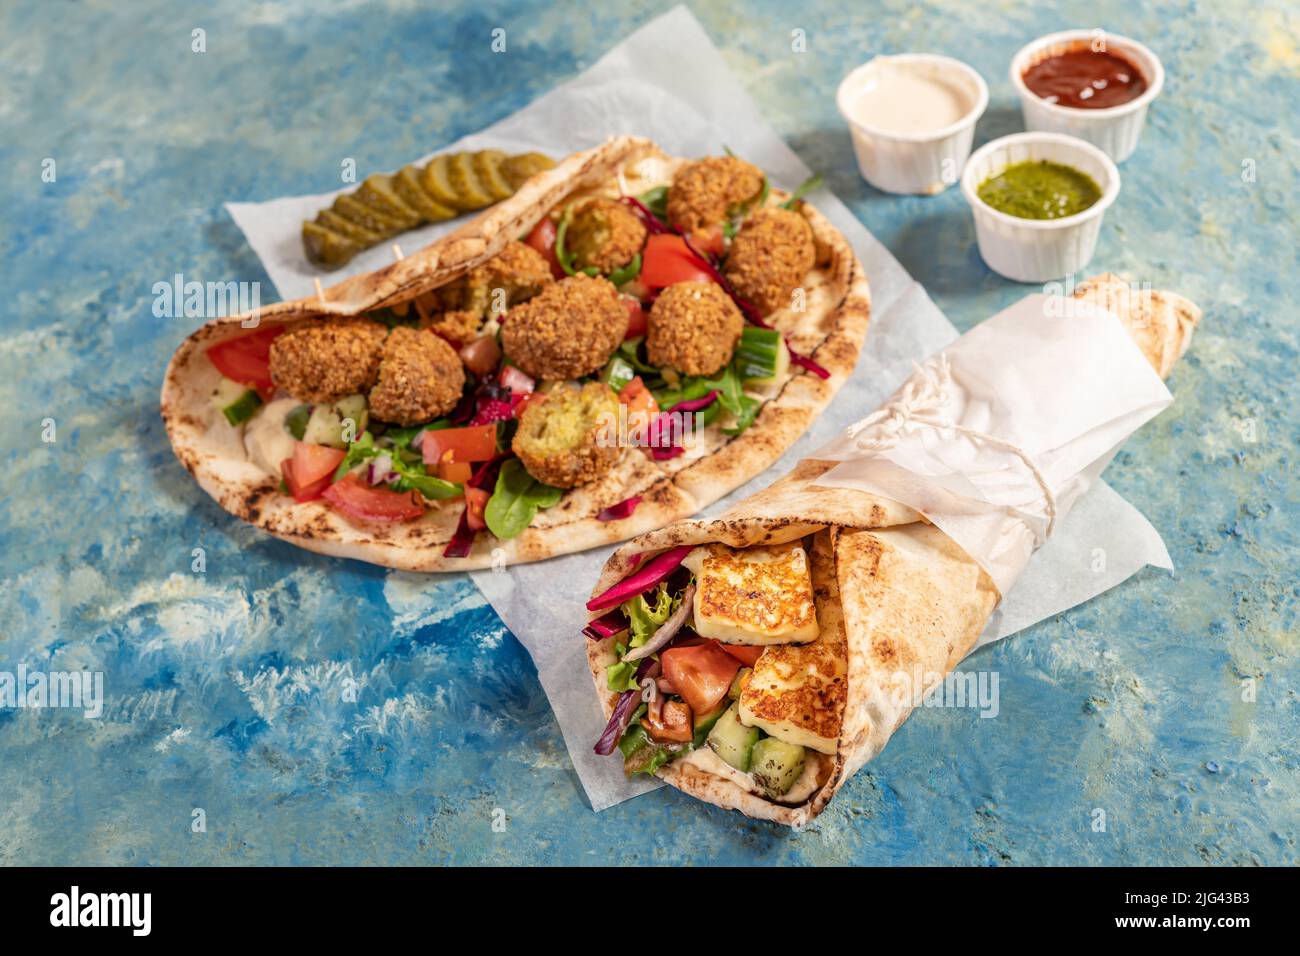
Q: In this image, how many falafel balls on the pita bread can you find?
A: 9